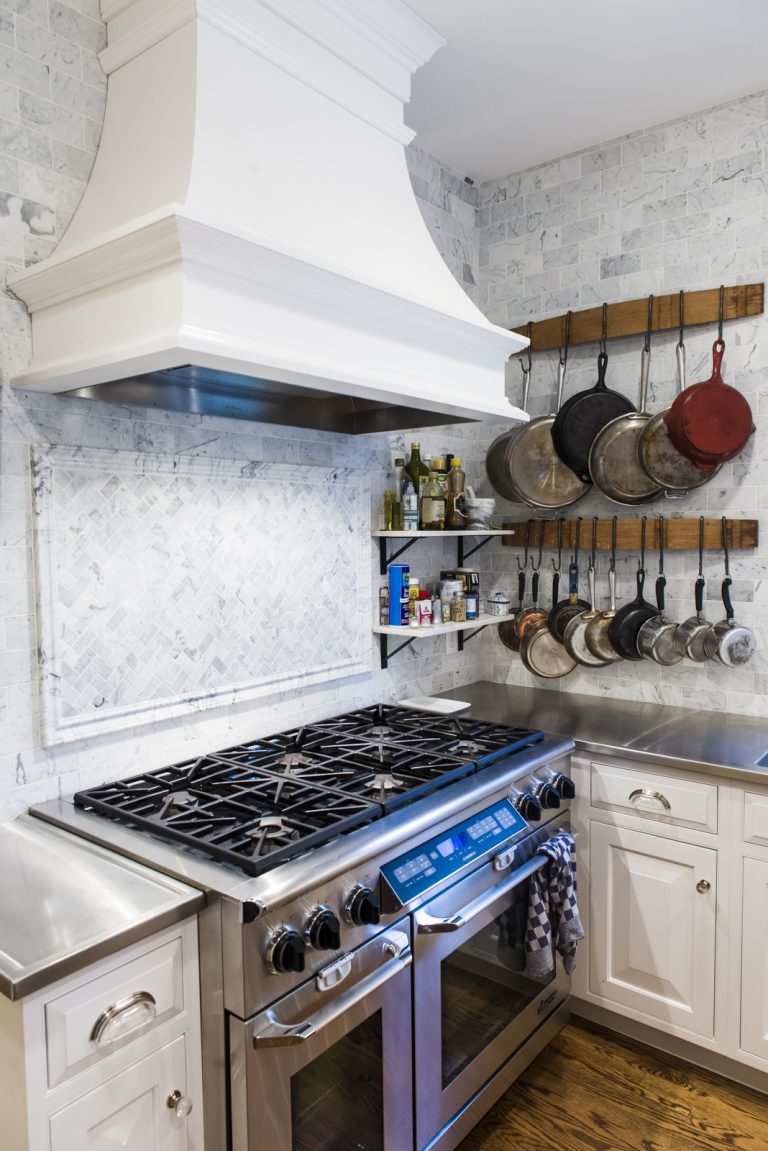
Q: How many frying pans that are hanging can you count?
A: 13